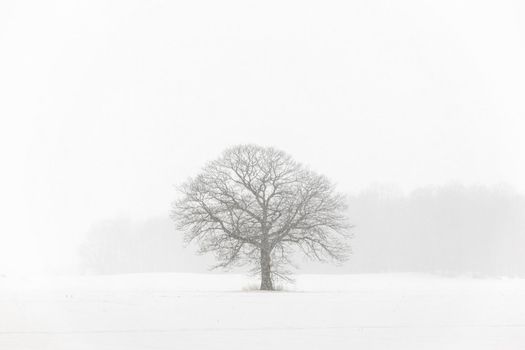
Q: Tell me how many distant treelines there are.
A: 1